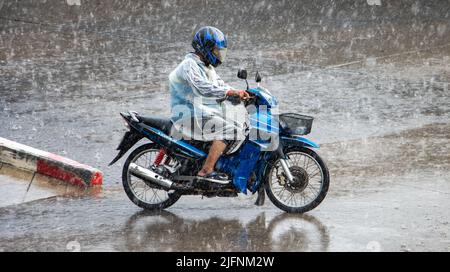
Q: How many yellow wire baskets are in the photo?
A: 0